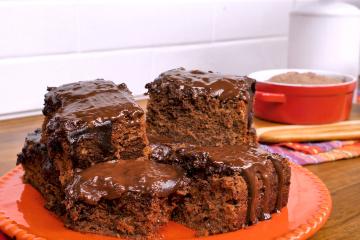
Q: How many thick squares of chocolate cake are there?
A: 5